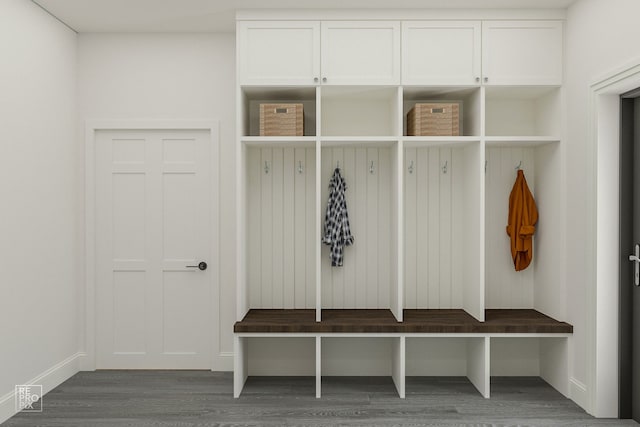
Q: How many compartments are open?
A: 12